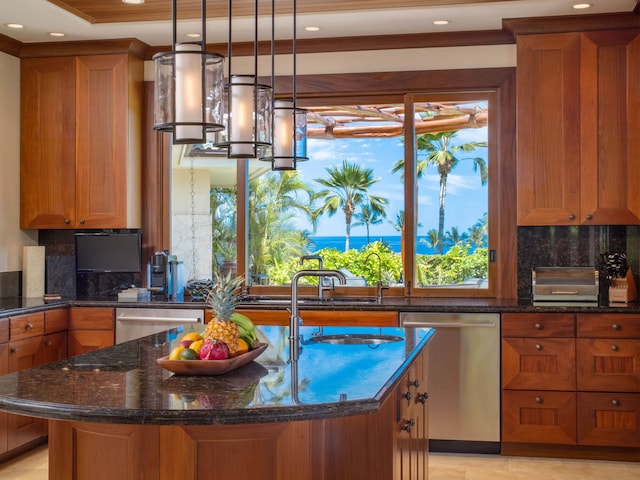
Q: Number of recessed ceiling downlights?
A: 7